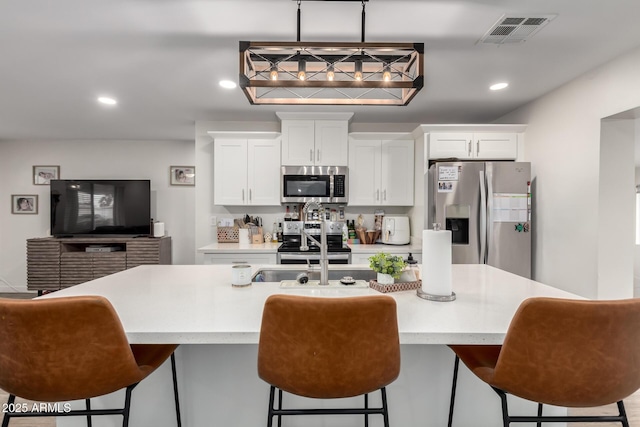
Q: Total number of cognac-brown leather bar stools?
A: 3